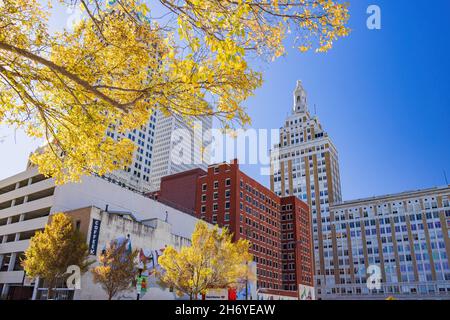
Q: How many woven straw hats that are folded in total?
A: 0